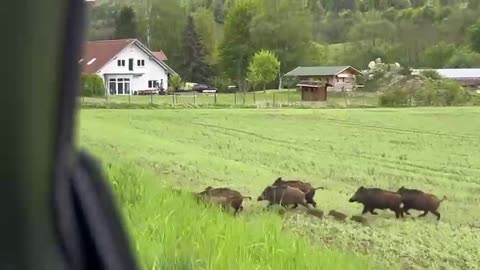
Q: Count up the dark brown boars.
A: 5